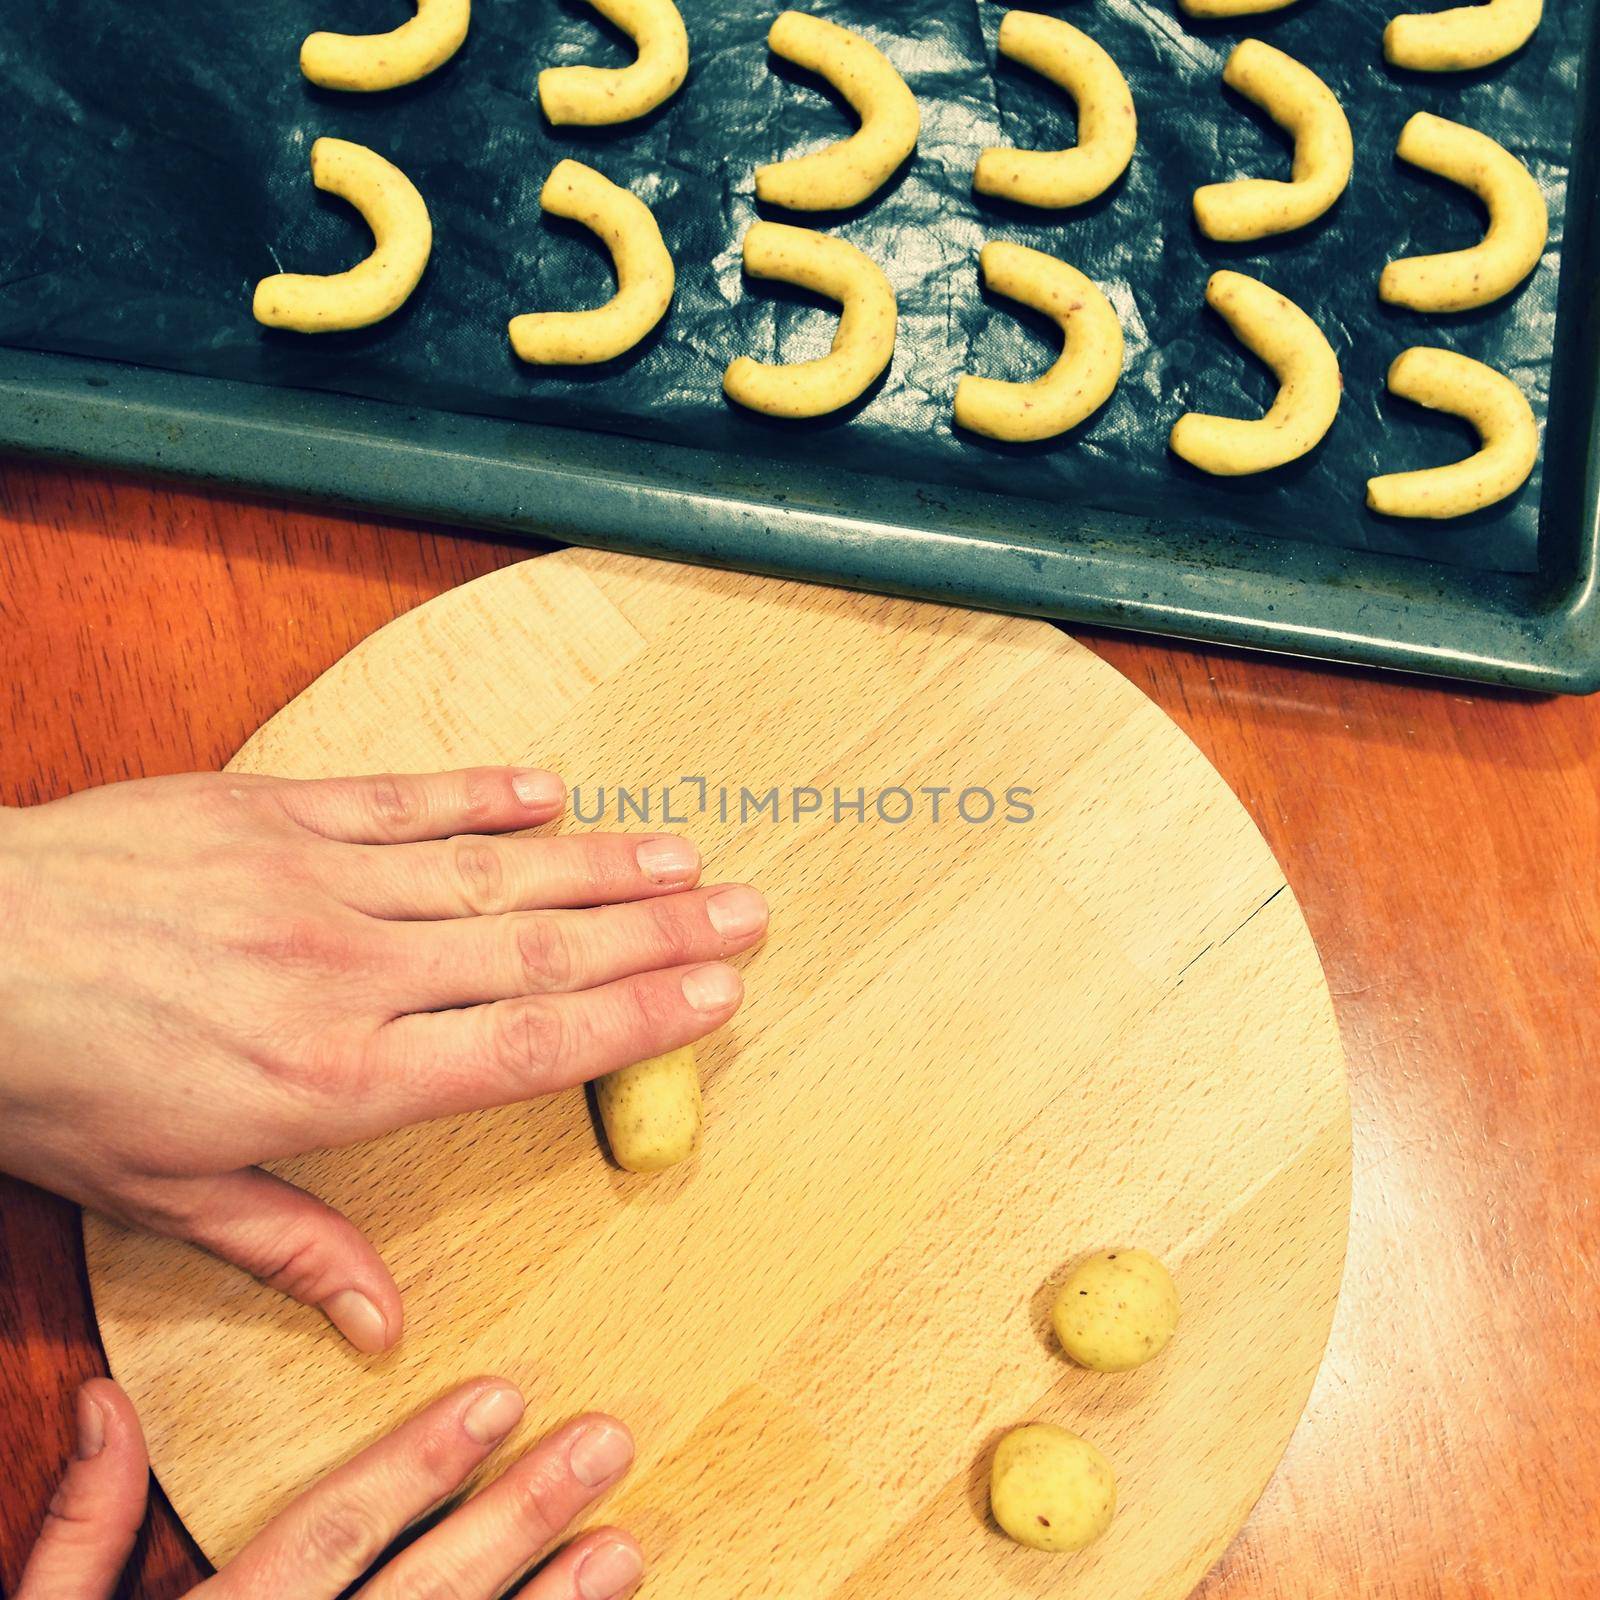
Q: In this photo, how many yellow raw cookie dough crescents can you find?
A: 14